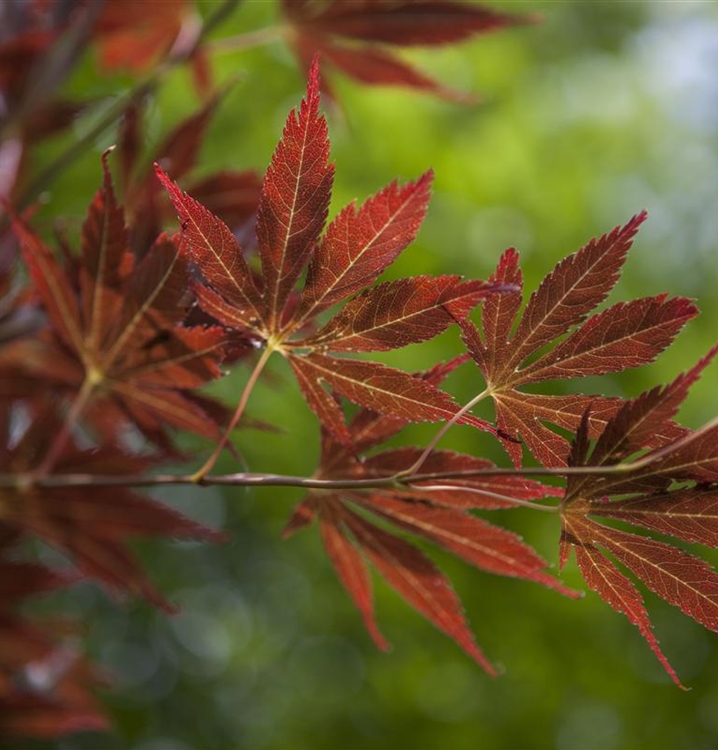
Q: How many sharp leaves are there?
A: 3